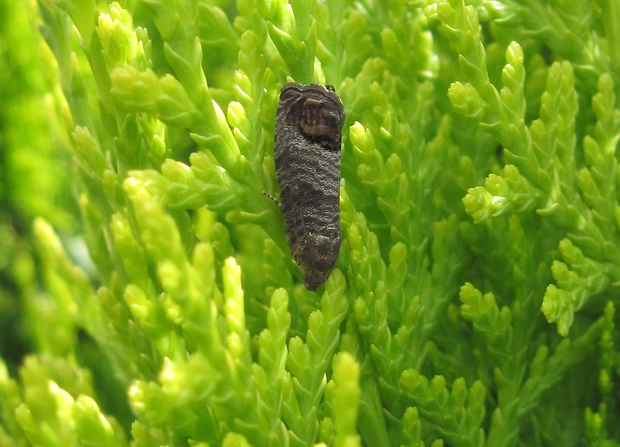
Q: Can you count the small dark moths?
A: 1